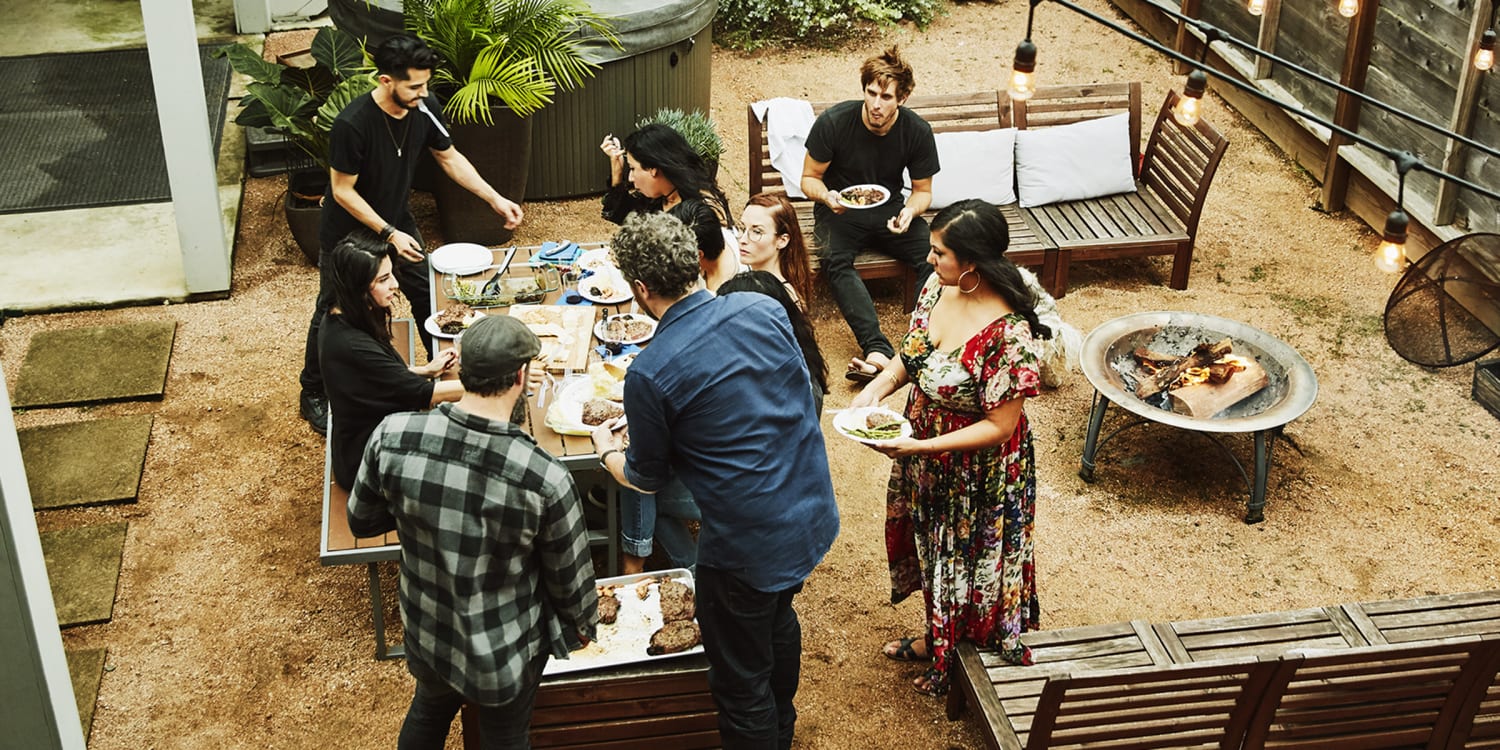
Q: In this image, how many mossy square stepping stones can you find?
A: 4